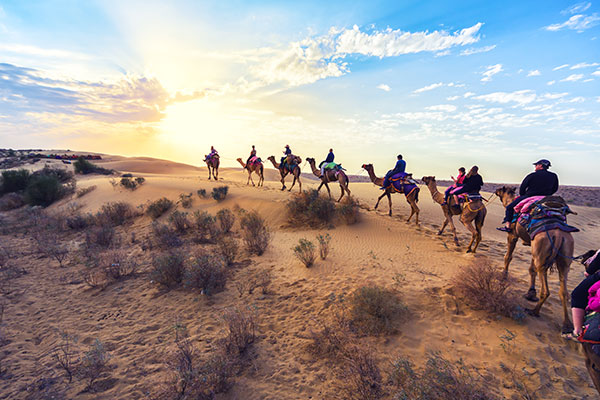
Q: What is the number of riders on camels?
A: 9